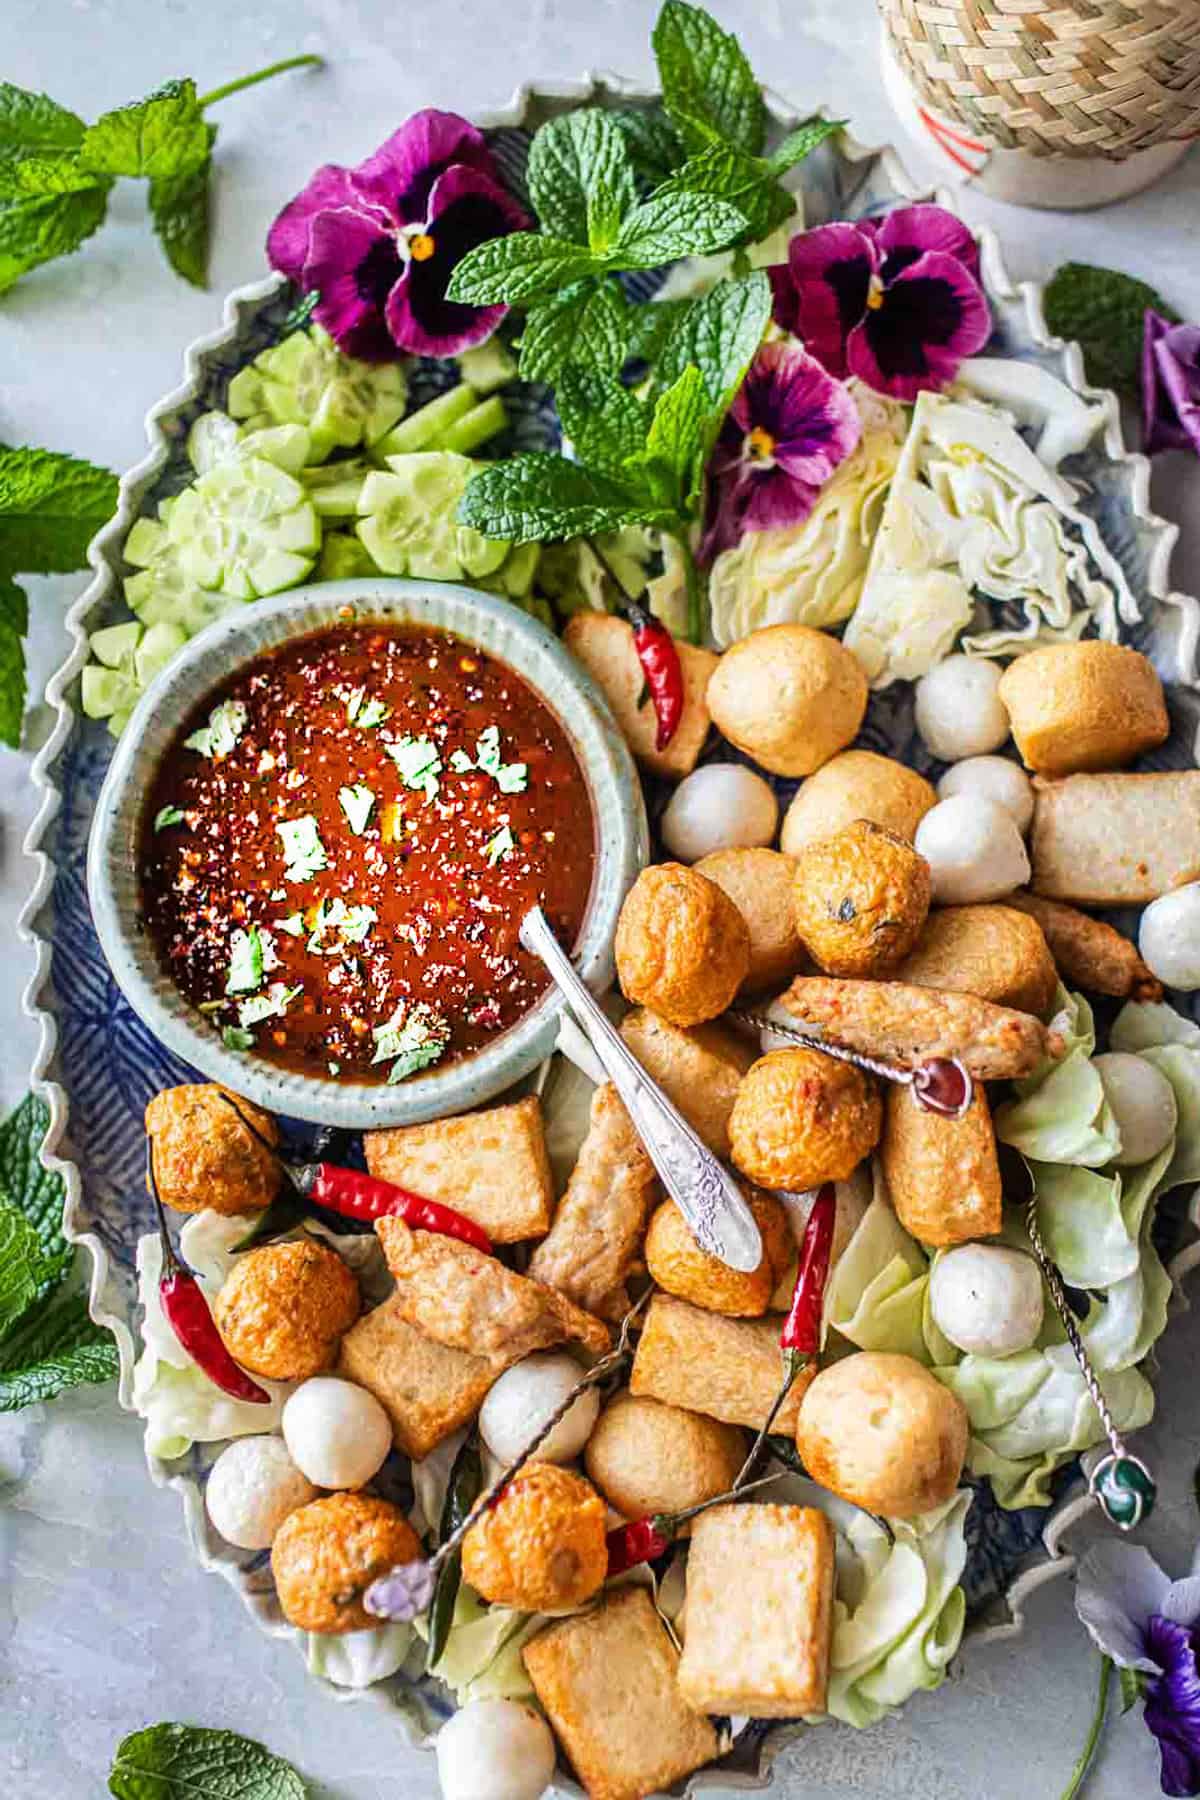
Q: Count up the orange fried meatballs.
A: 8